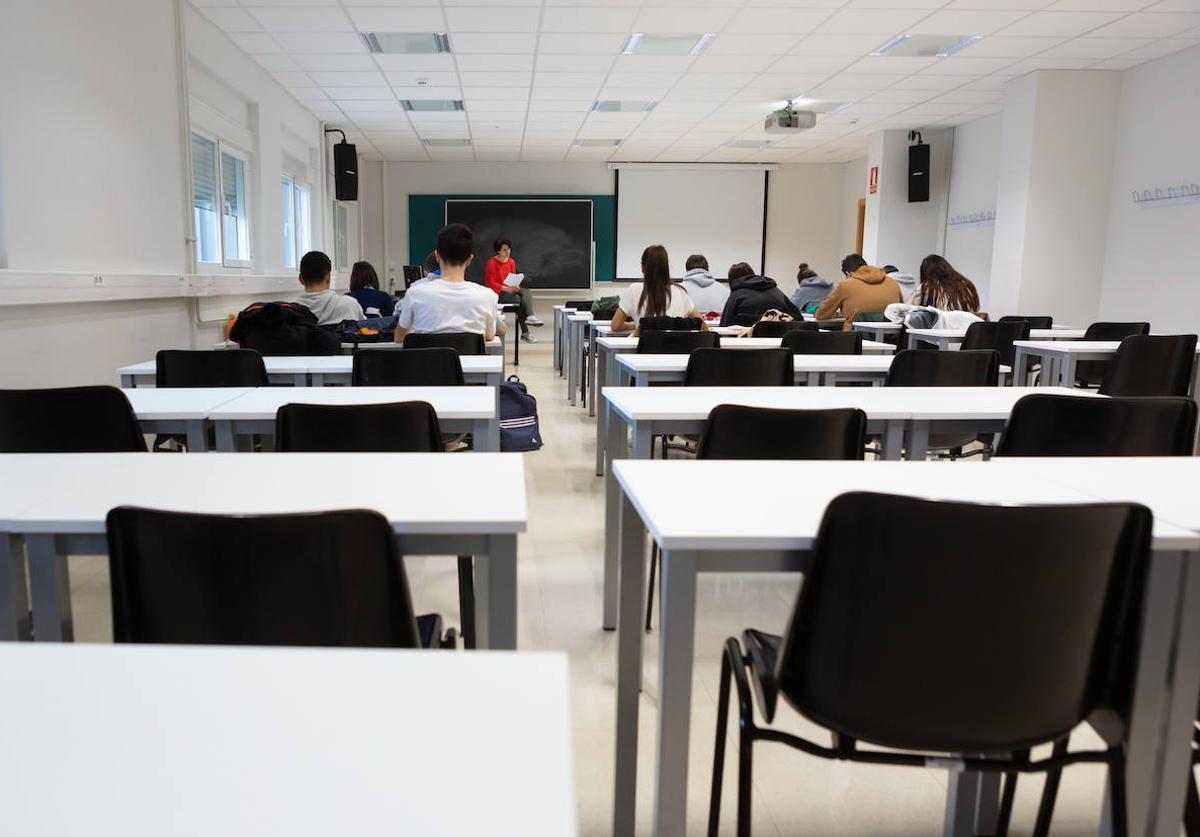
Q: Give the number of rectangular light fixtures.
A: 9